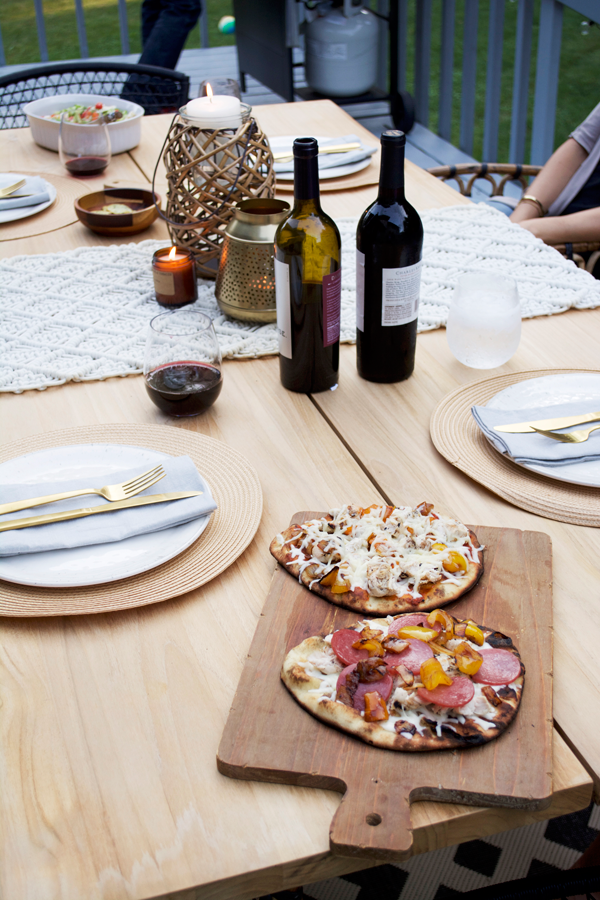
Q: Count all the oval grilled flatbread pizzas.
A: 2